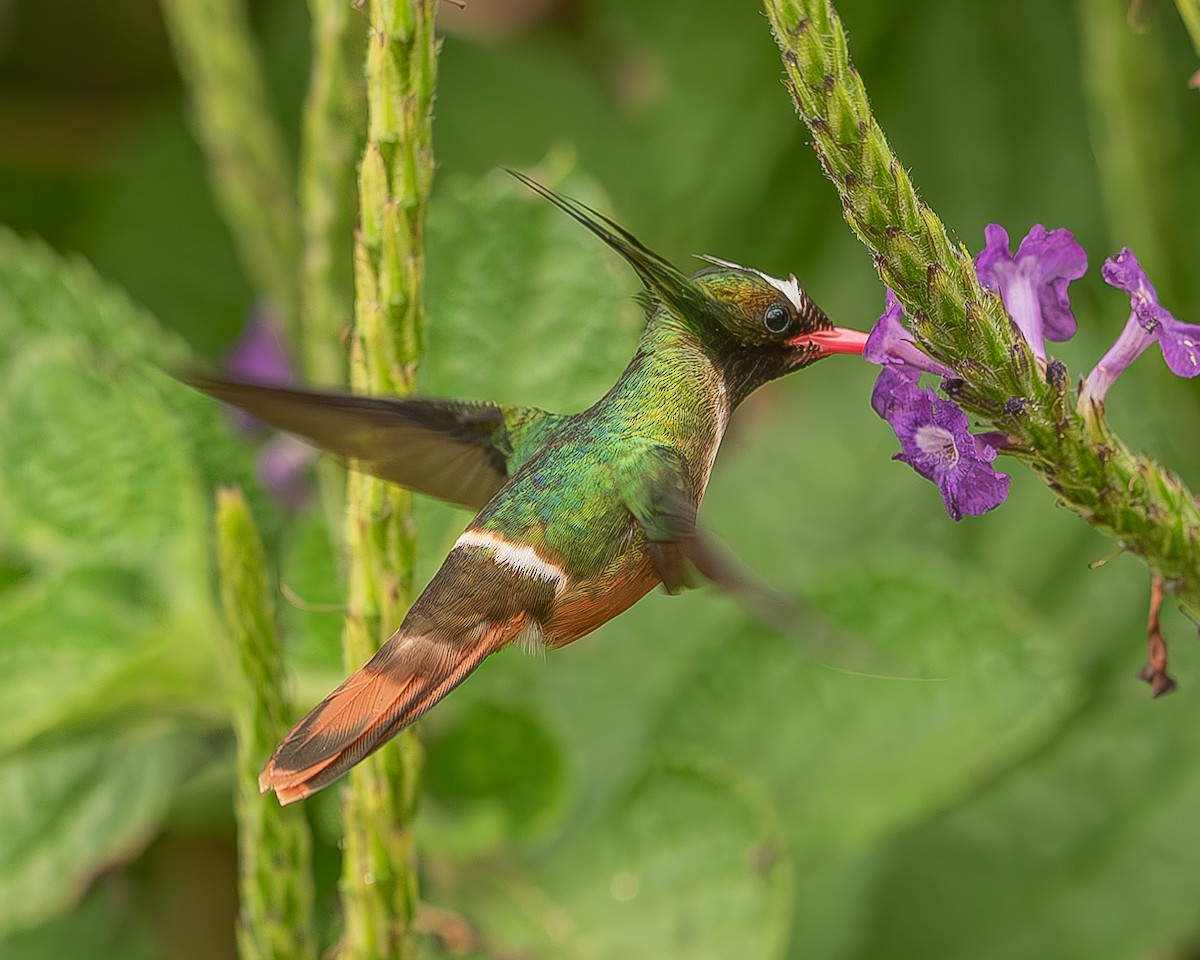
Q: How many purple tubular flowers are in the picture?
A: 4